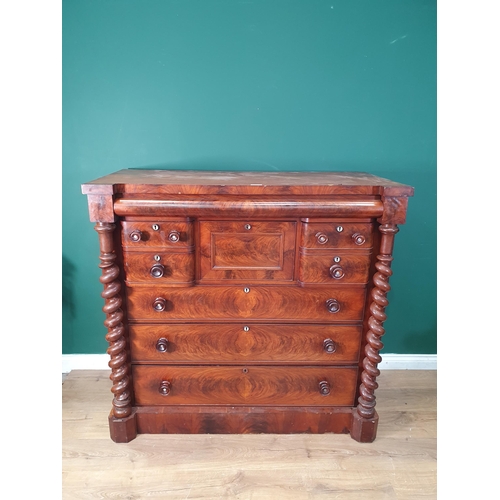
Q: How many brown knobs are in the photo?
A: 12